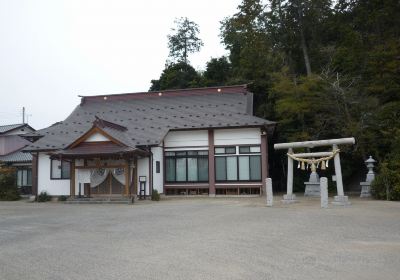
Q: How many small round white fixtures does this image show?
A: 3